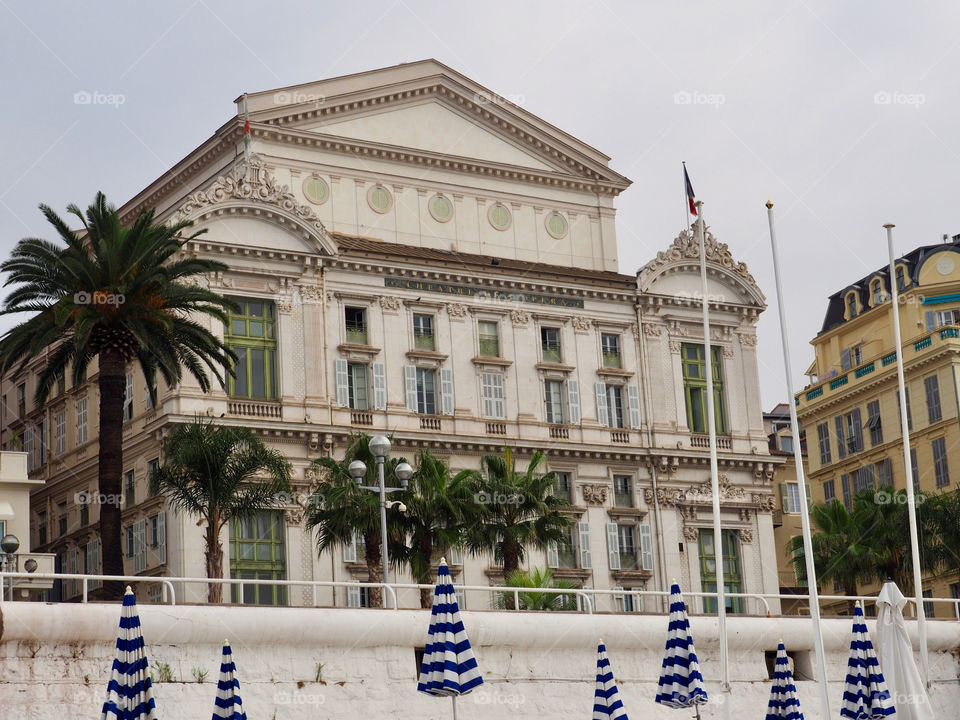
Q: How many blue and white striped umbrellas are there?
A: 7